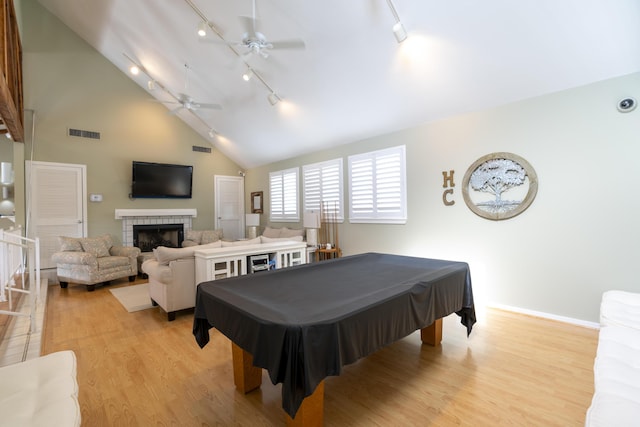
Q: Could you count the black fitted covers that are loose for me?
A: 1